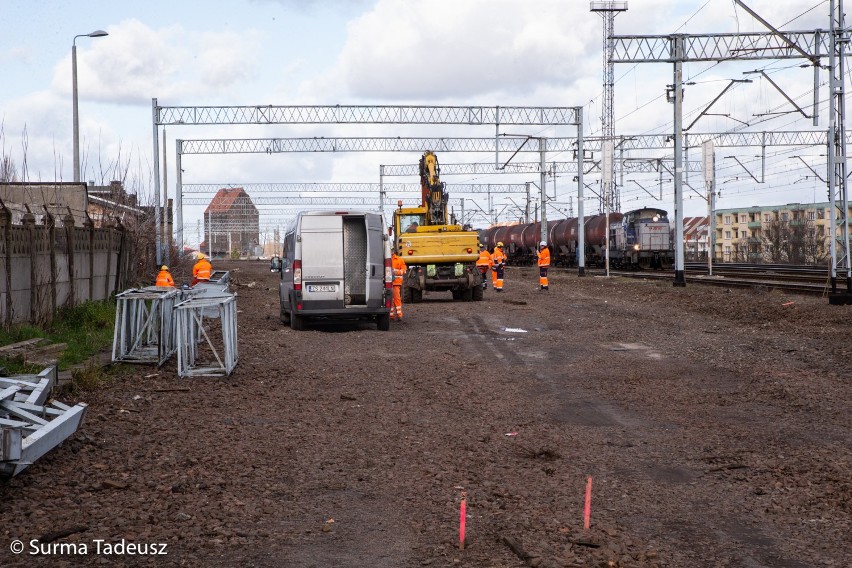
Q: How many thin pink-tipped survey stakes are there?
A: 2